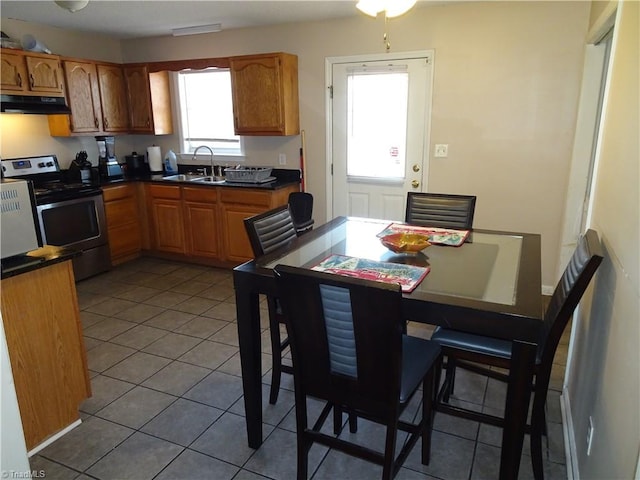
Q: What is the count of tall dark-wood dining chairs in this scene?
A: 4